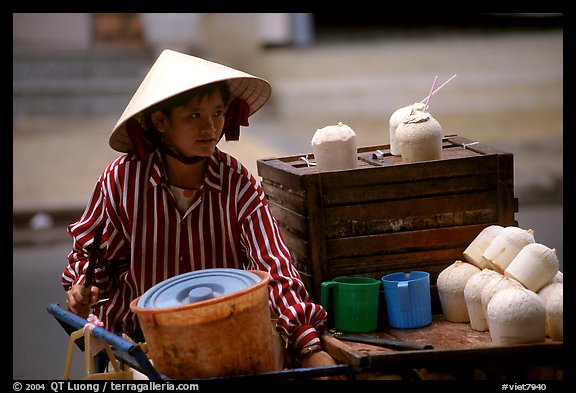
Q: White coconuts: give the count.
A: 12